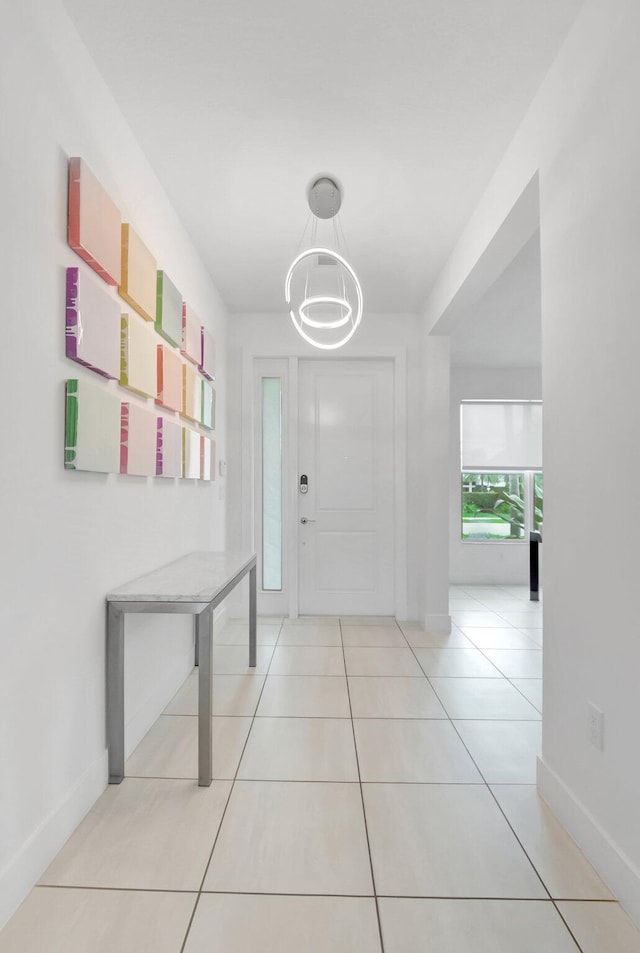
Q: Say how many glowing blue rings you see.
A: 0